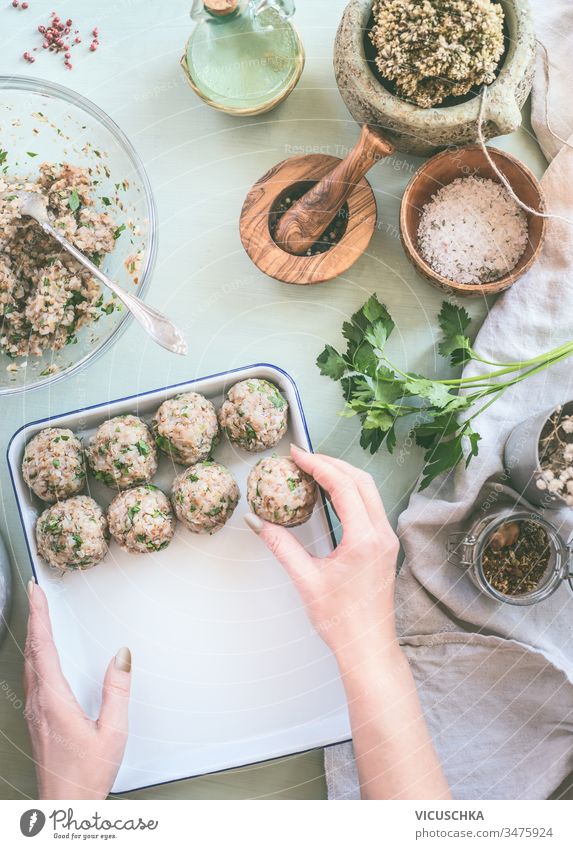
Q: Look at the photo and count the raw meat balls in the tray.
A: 8